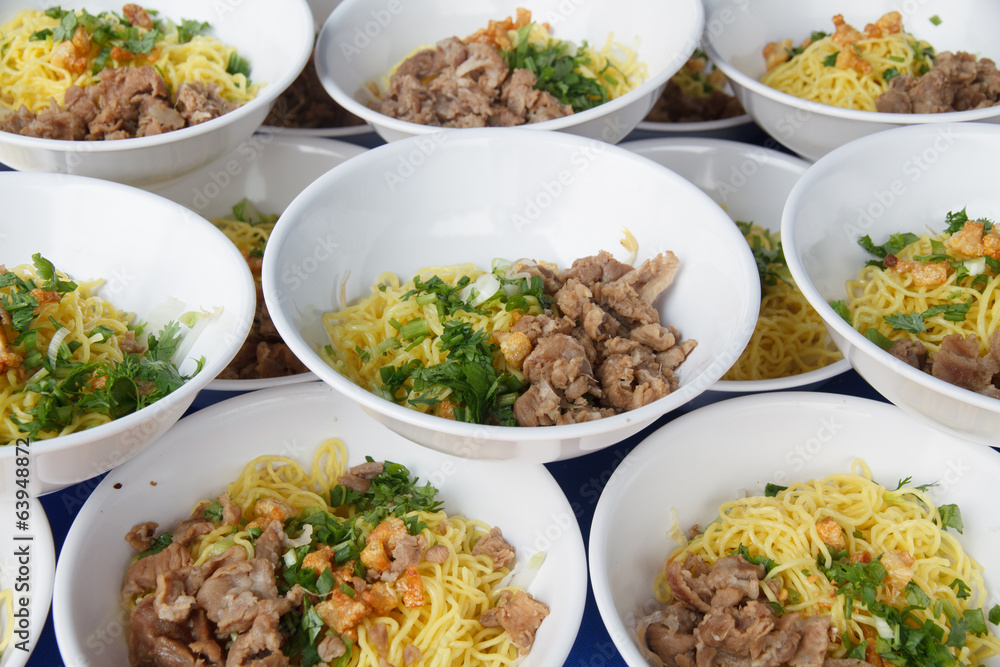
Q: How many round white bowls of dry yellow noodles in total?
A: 13